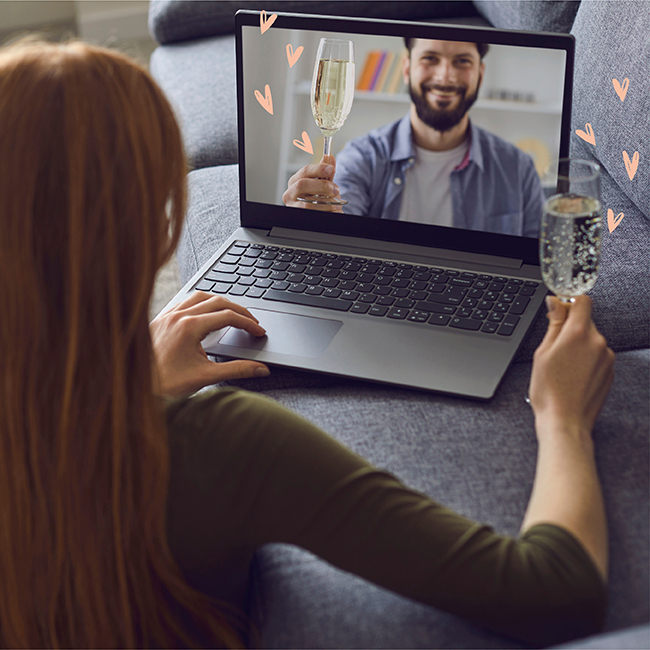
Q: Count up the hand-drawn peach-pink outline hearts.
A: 8